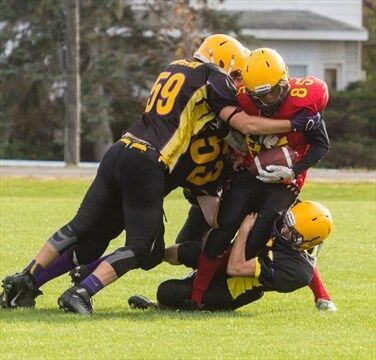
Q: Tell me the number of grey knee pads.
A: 2